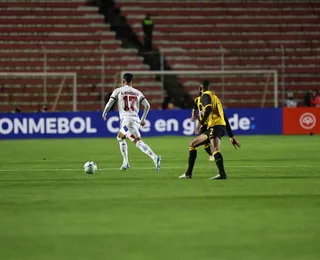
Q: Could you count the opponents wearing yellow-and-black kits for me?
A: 2